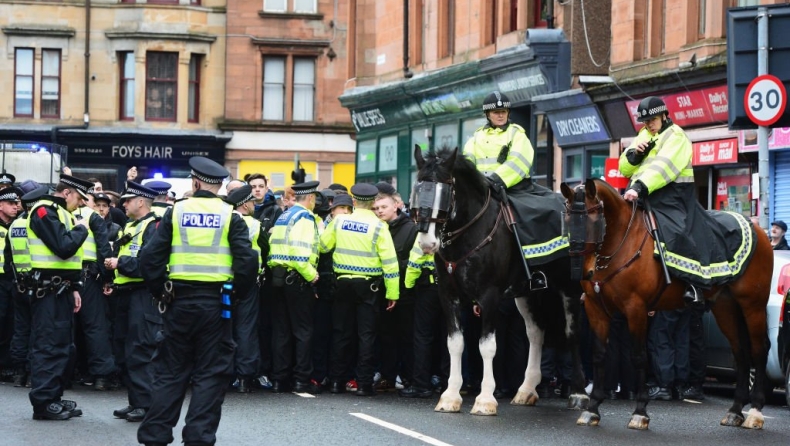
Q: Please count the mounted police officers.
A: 2